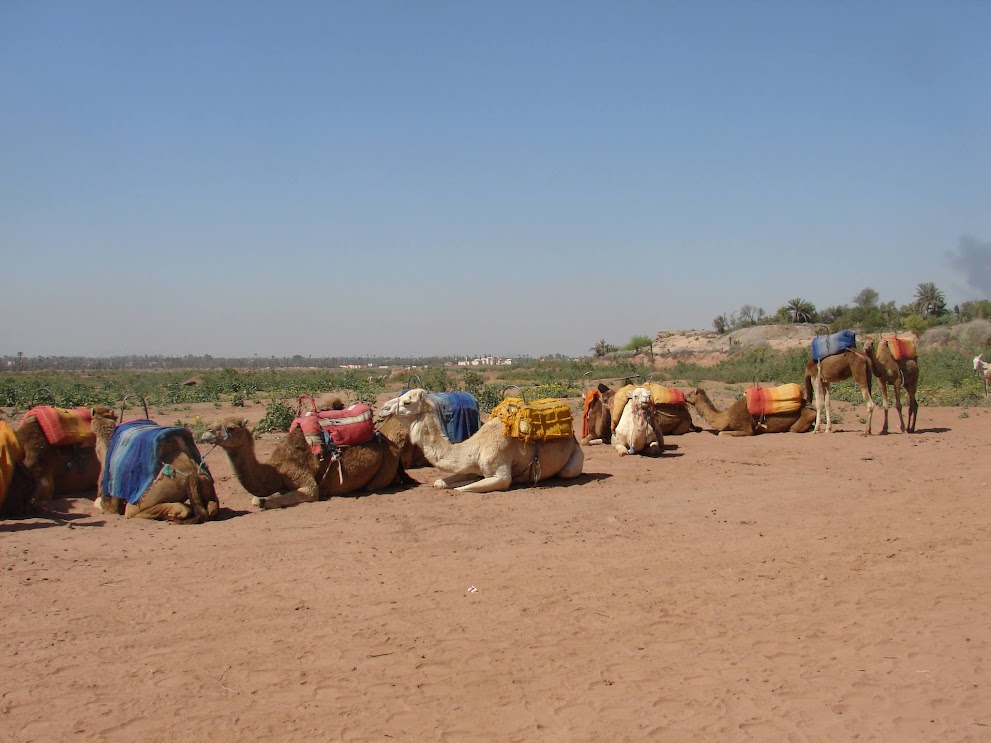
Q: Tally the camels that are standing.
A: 2